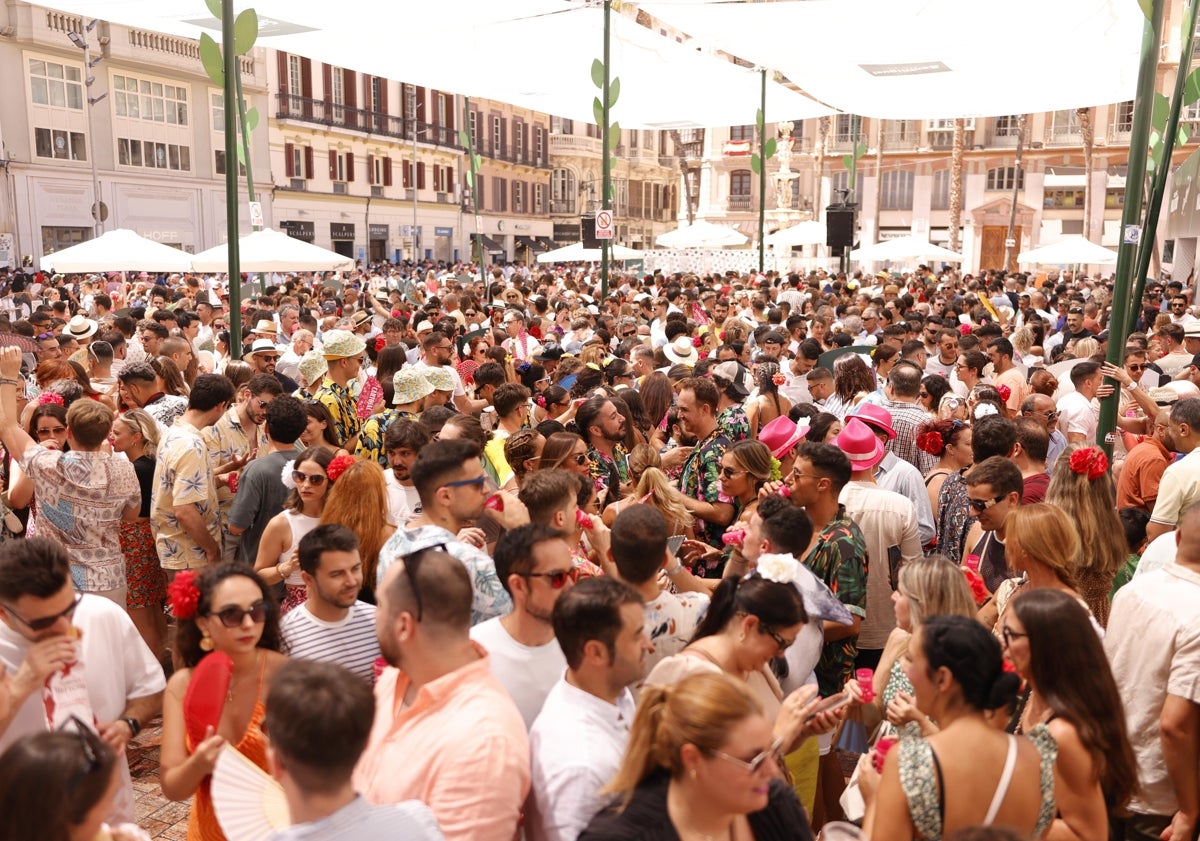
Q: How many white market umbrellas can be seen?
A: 7